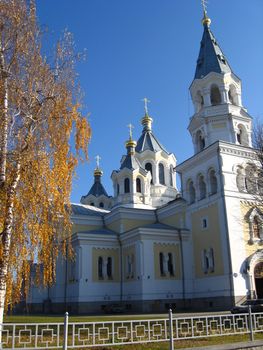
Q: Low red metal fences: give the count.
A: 0